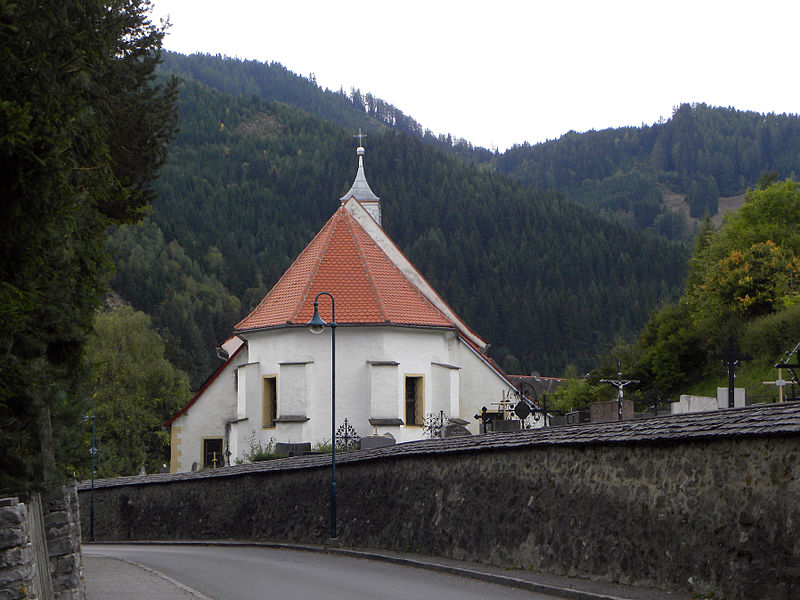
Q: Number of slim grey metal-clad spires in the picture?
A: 1